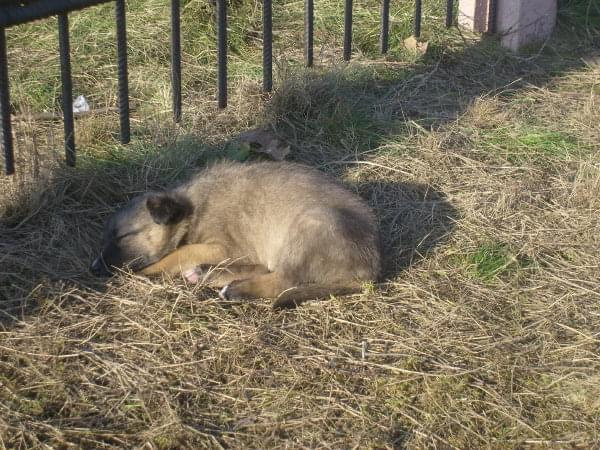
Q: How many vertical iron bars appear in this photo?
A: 11